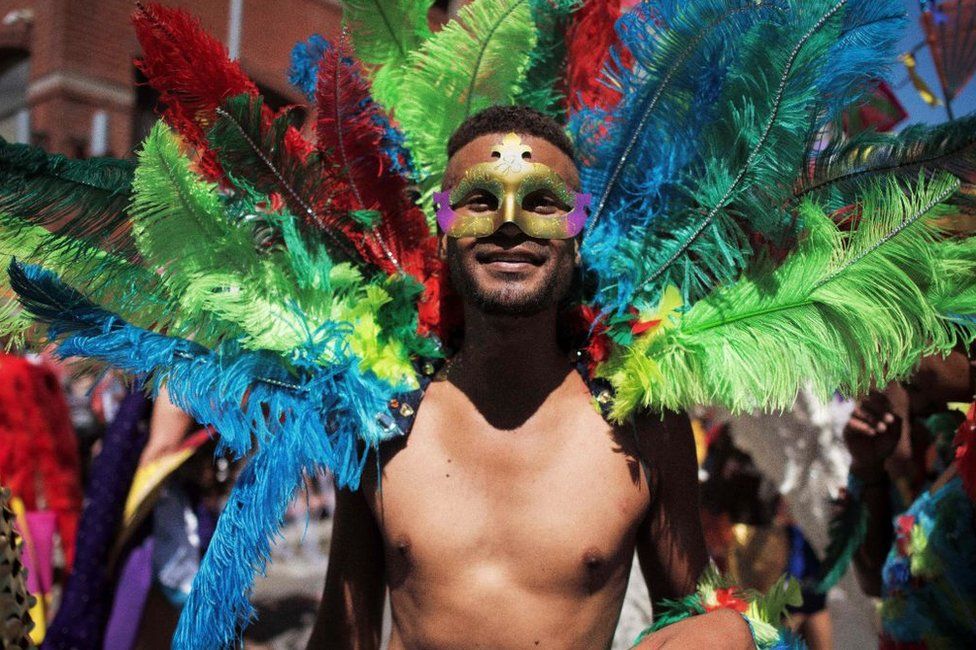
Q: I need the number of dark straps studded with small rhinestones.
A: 2